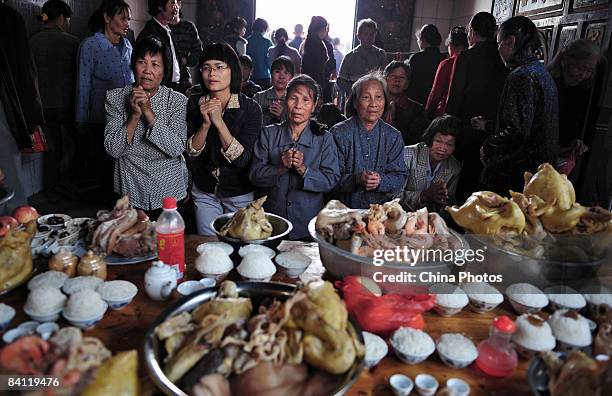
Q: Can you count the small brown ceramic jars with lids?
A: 2